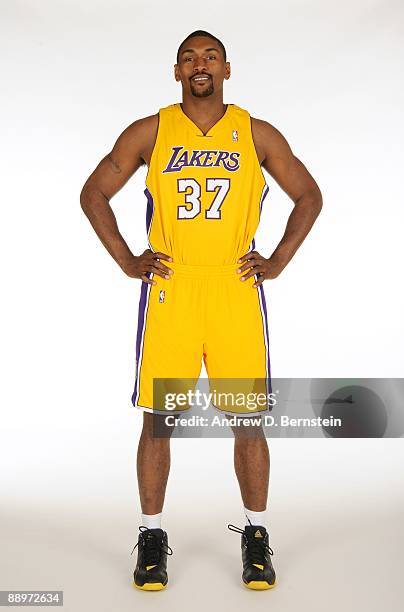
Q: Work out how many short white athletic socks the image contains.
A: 2